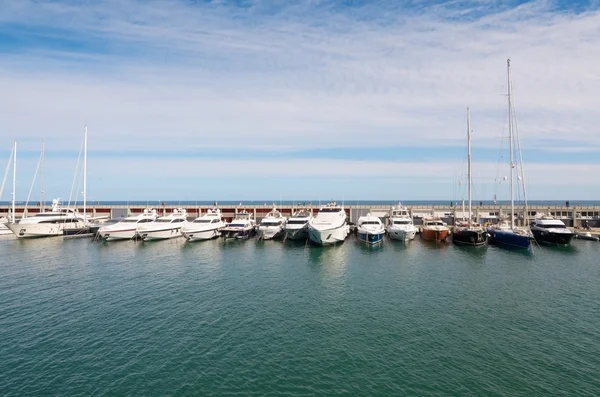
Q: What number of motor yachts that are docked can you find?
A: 12